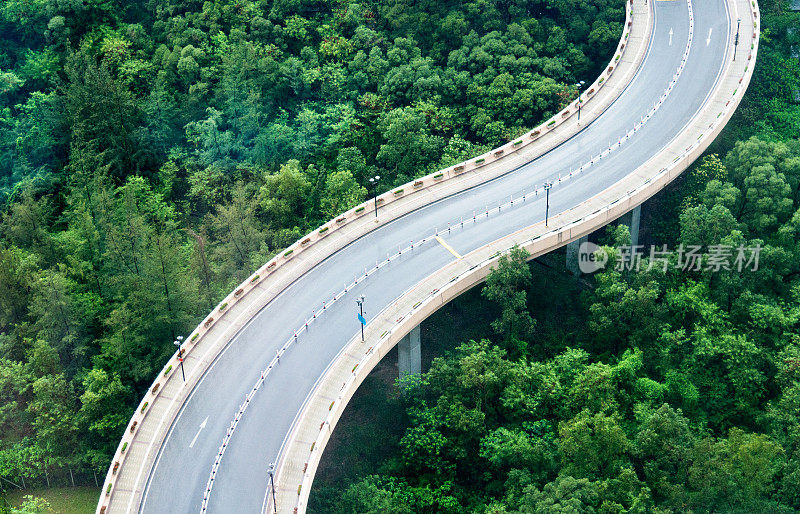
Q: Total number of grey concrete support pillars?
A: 3